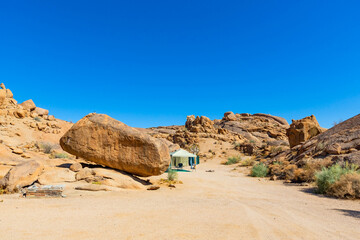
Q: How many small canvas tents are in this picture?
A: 1